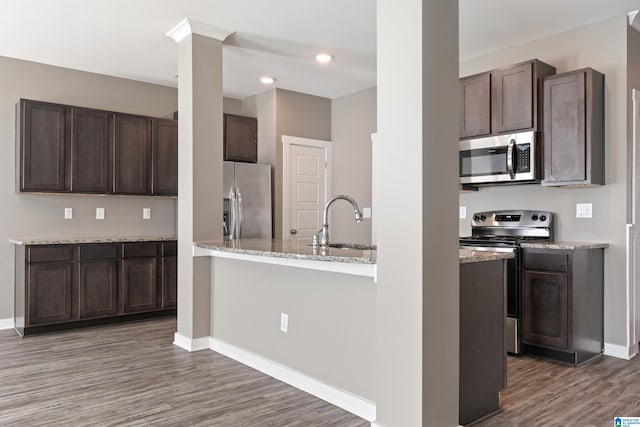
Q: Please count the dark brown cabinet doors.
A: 13